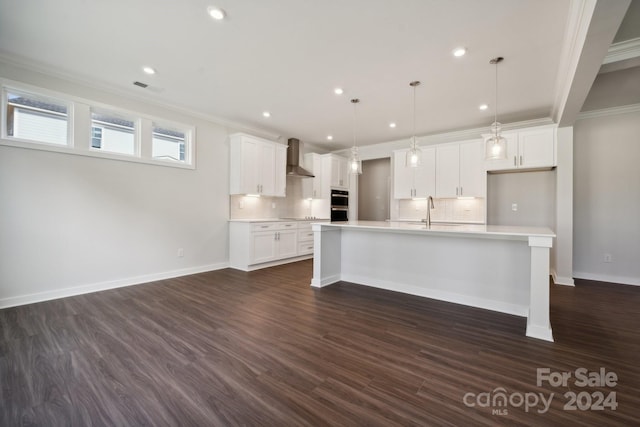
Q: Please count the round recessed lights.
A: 8